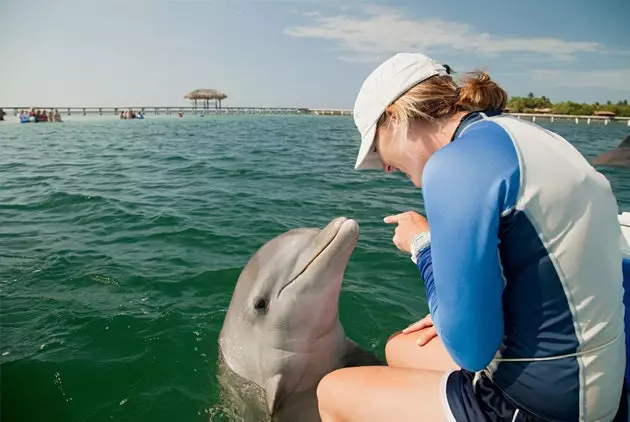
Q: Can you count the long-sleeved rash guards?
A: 1